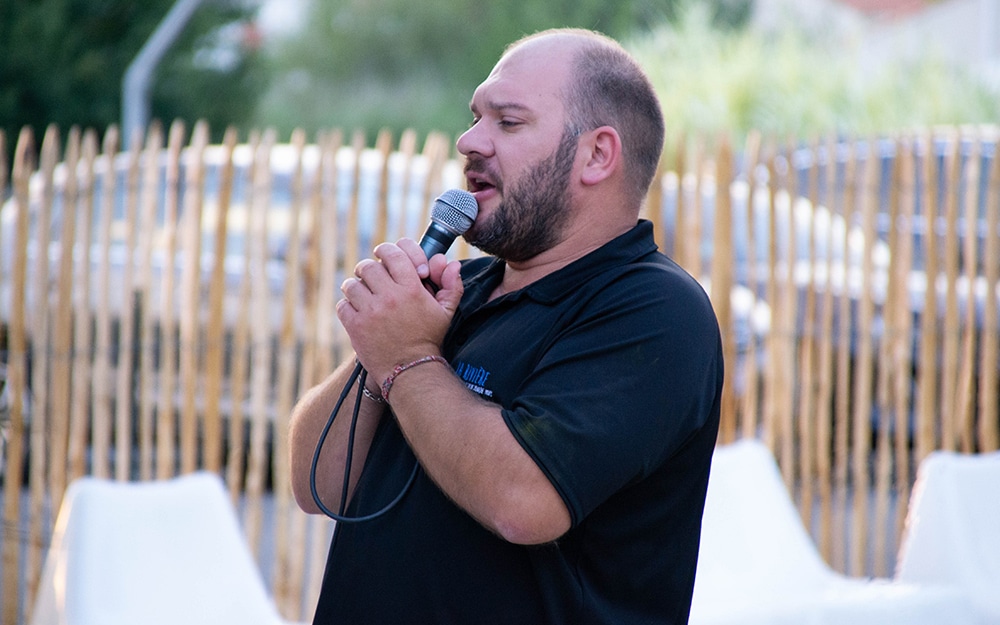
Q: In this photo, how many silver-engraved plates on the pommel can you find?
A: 0